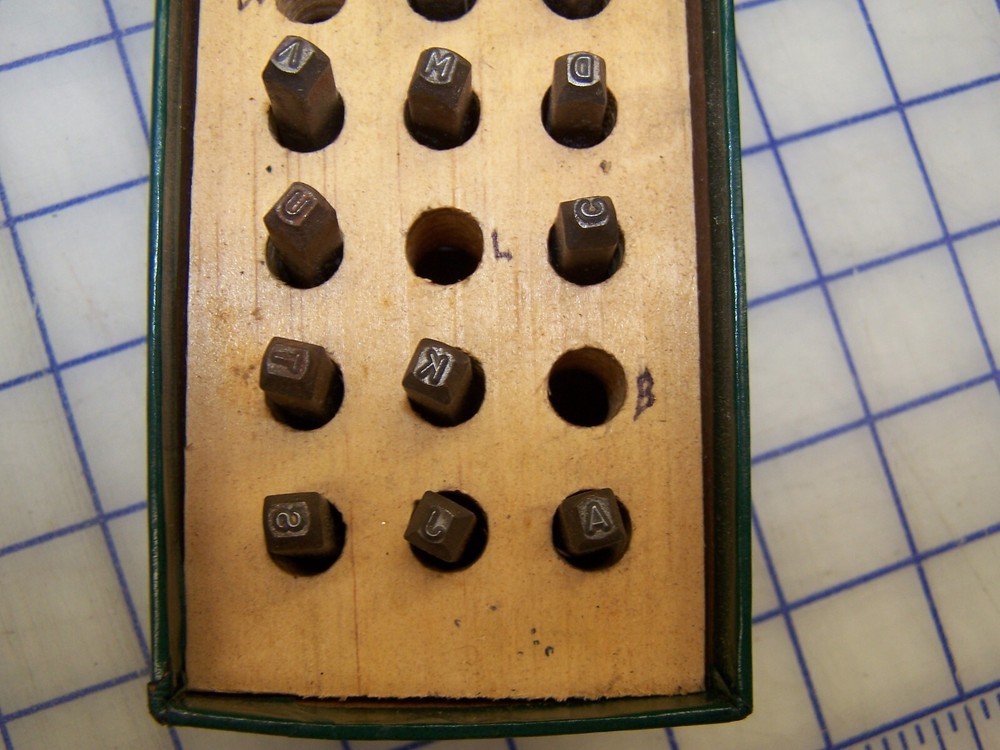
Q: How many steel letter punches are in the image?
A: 10